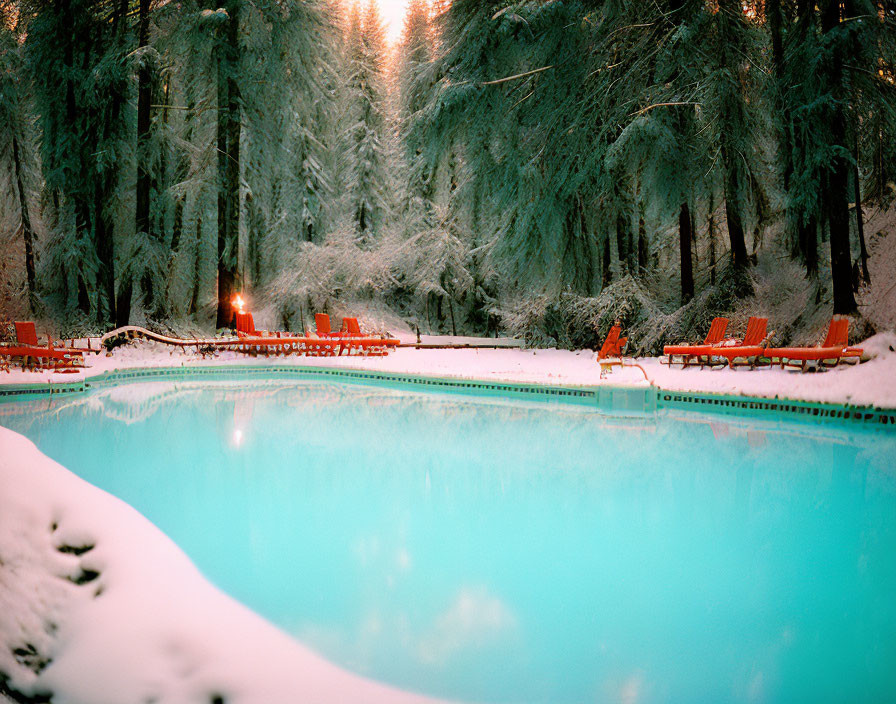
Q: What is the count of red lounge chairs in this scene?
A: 8